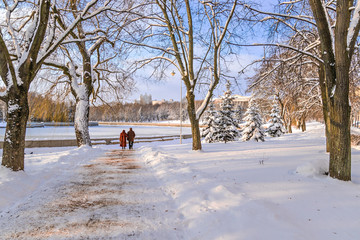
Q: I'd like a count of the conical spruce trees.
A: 4